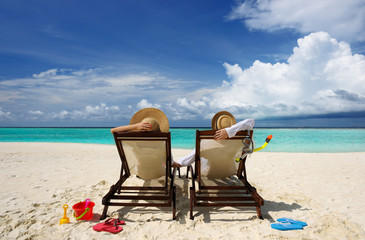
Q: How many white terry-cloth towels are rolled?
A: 0